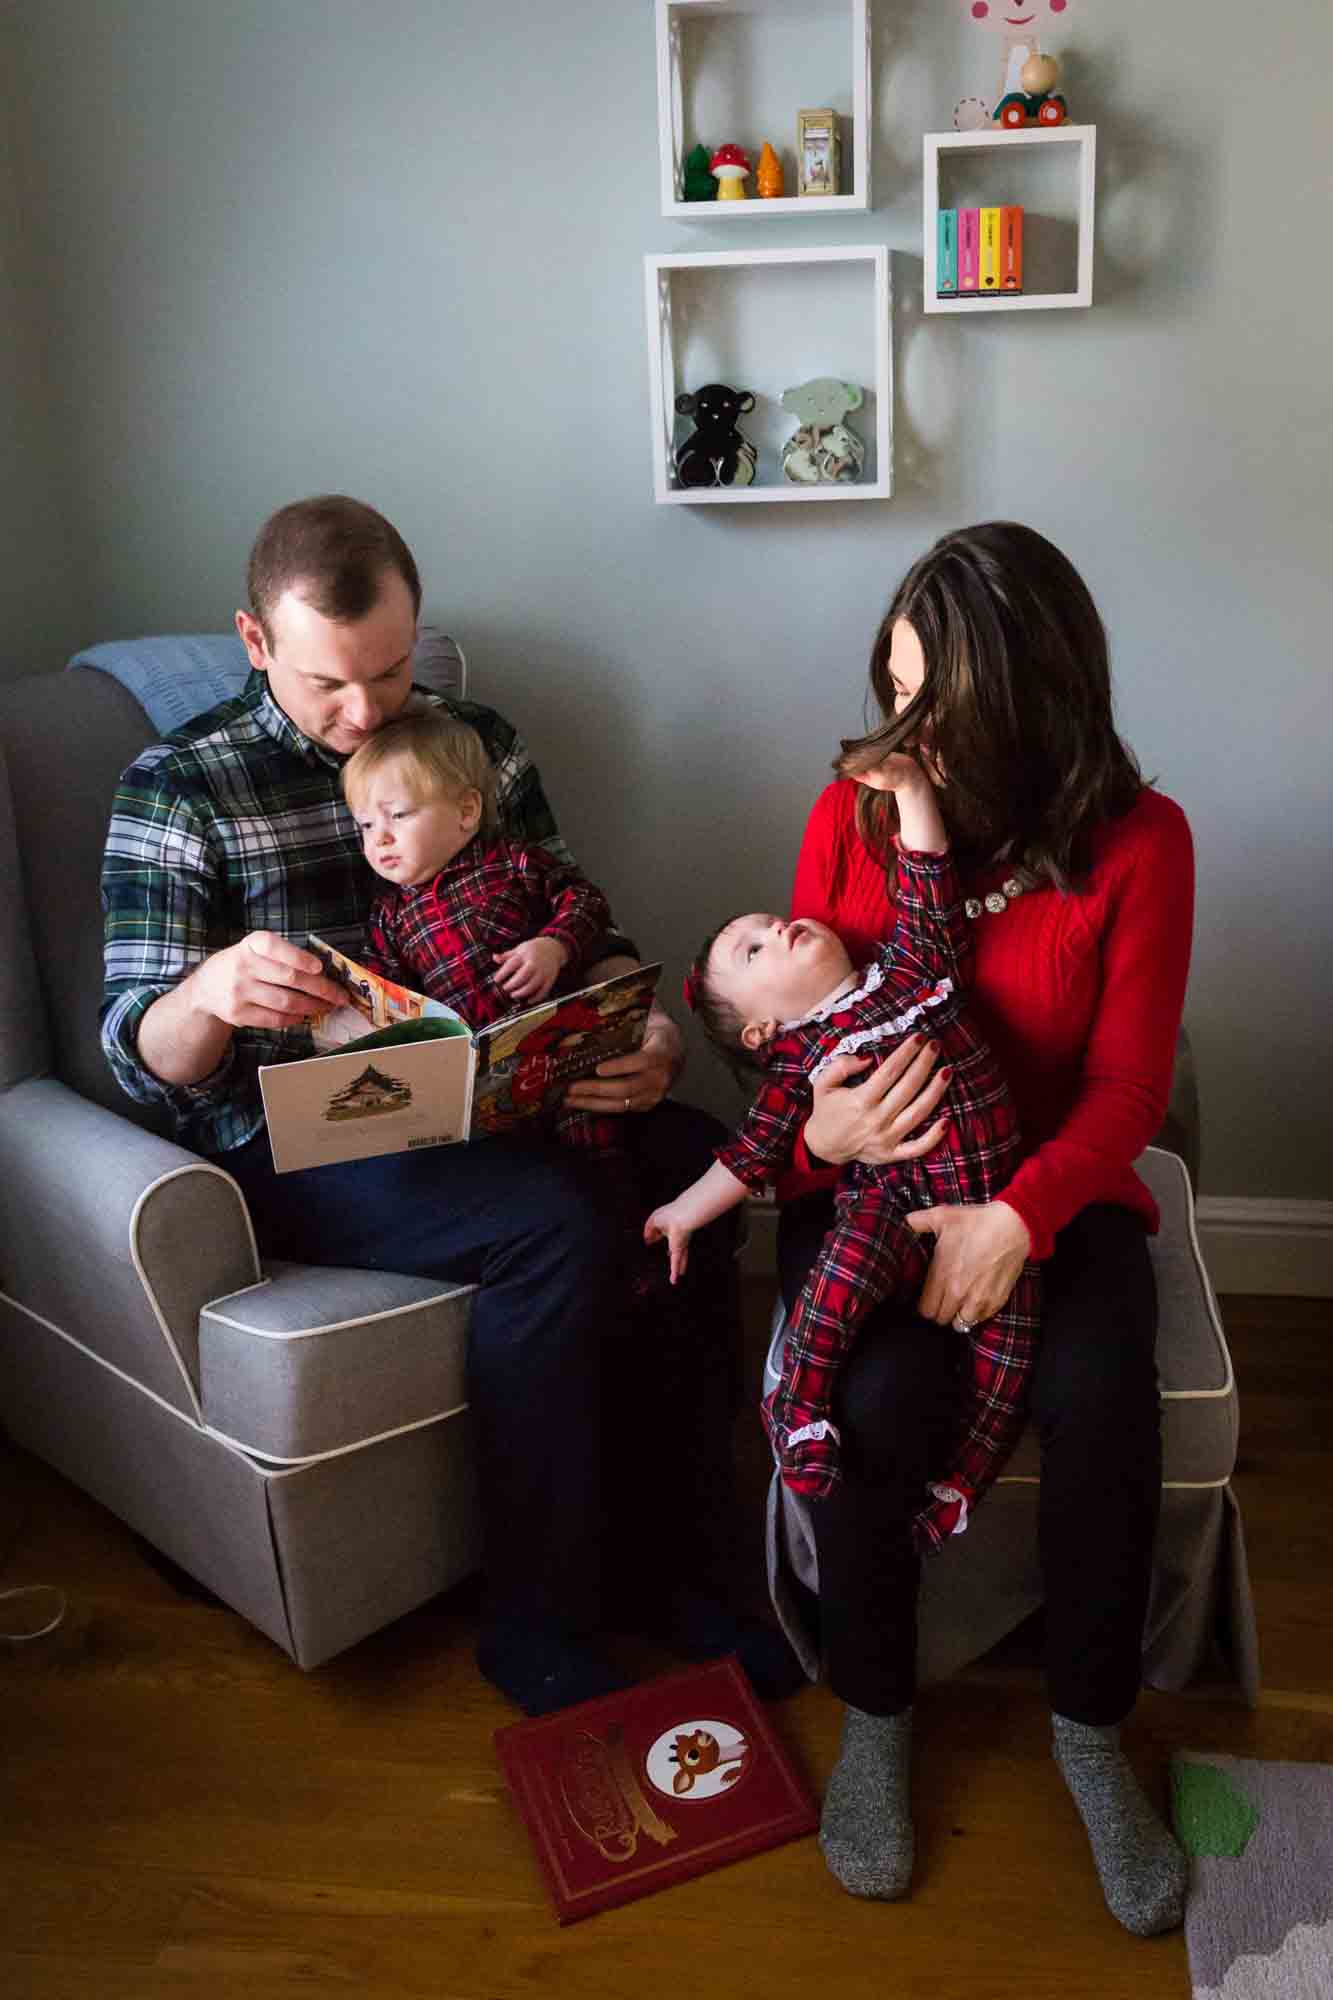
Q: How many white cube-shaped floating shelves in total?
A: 3